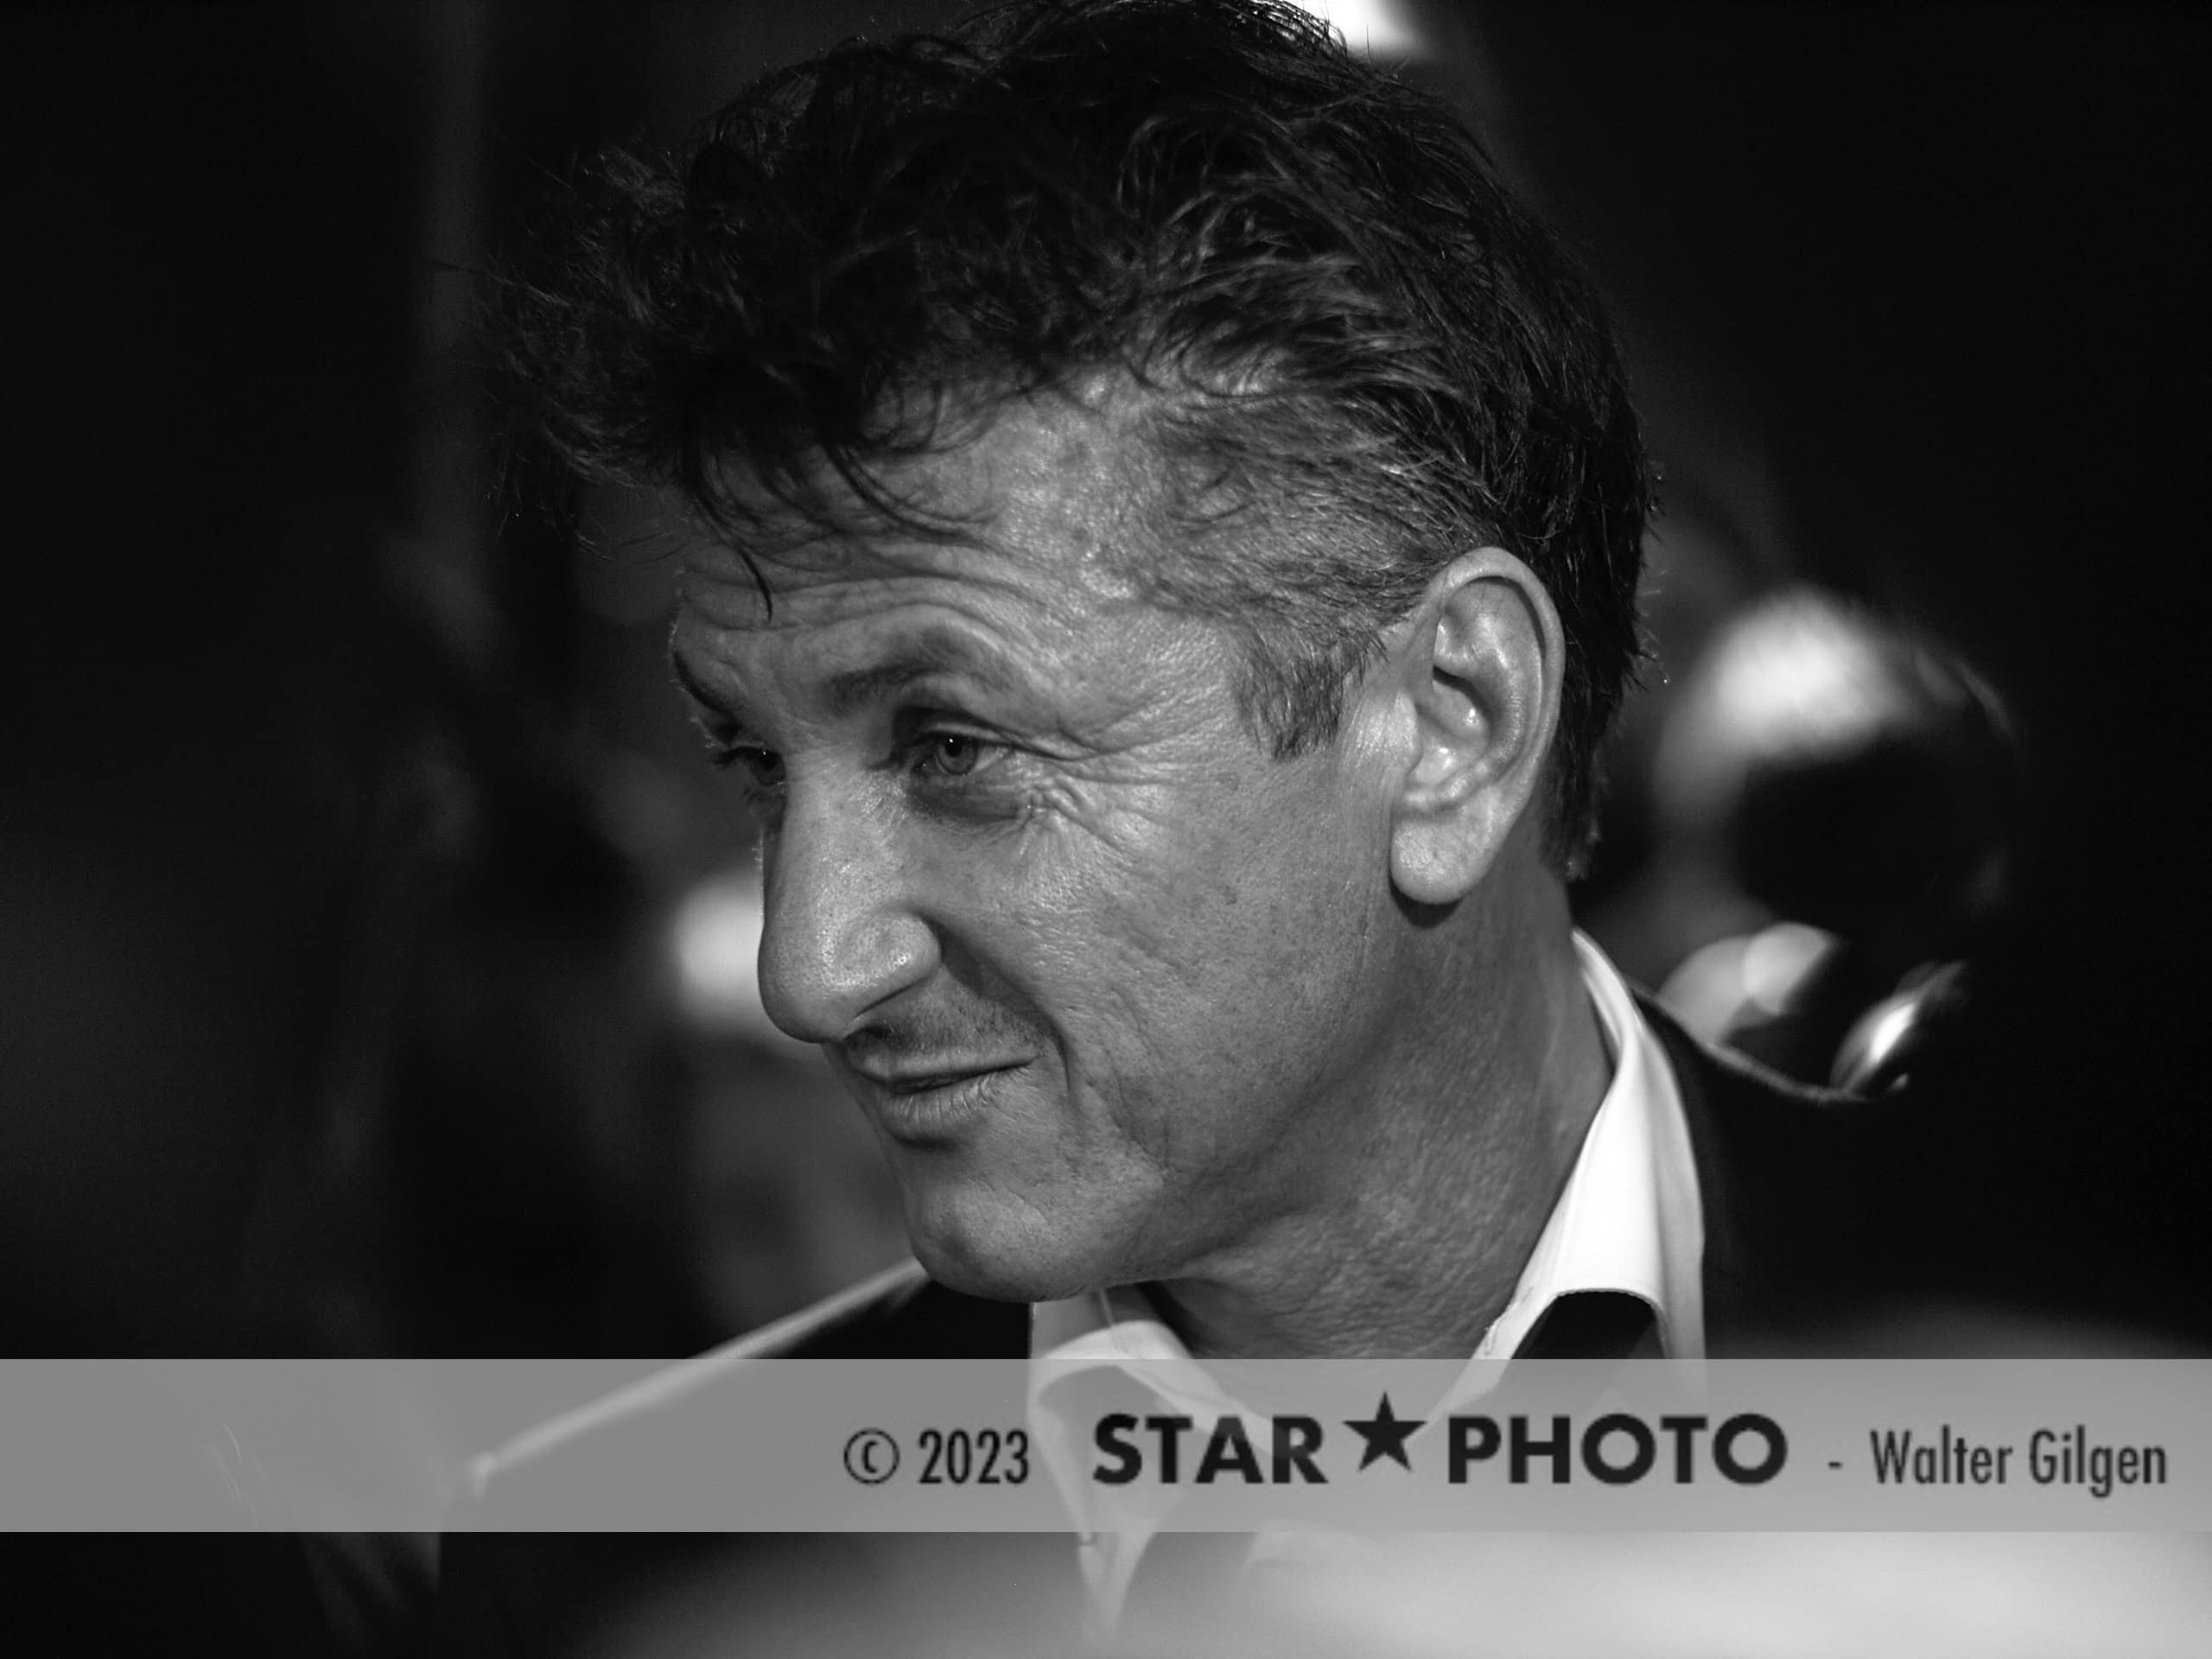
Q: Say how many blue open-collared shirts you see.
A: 0